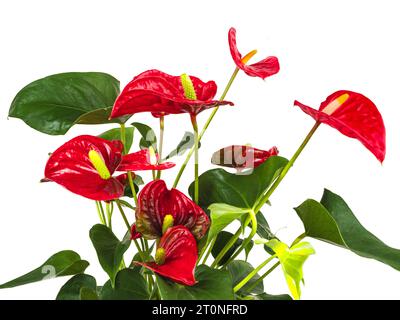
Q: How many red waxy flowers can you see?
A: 8